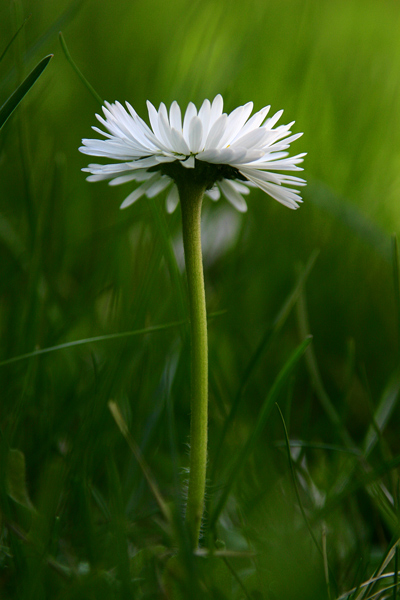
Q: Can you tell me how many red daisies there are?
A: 0